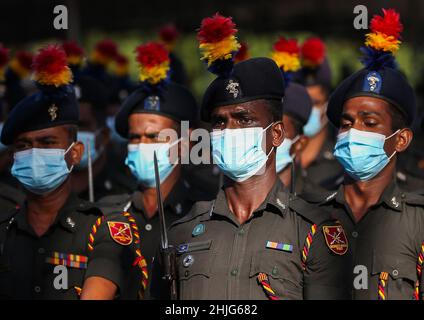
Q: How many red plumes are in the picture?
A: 13